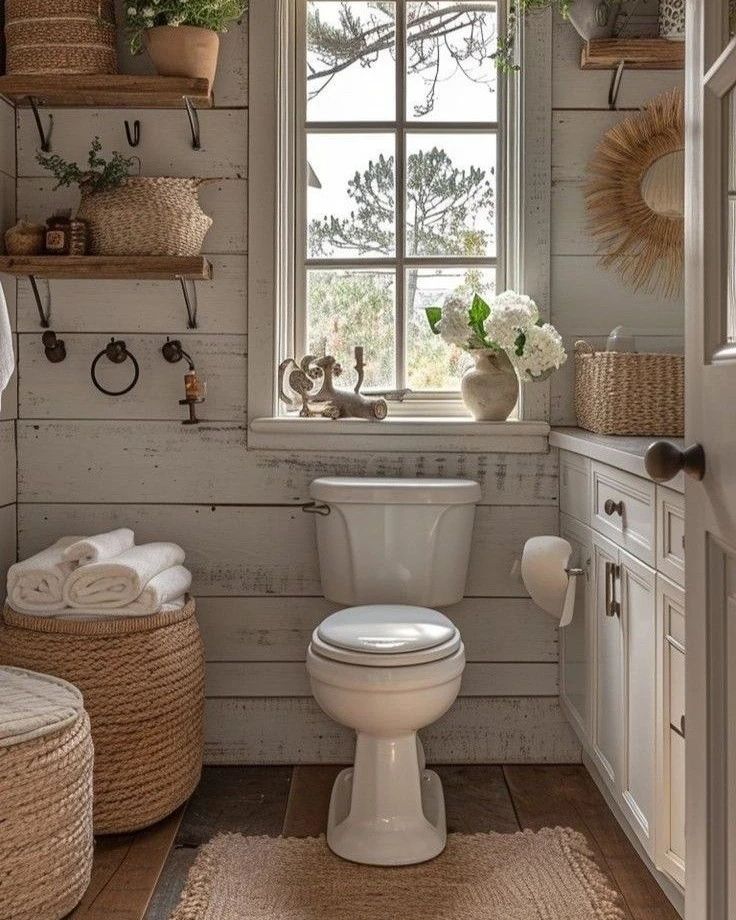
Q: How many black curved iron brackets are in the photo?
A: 5